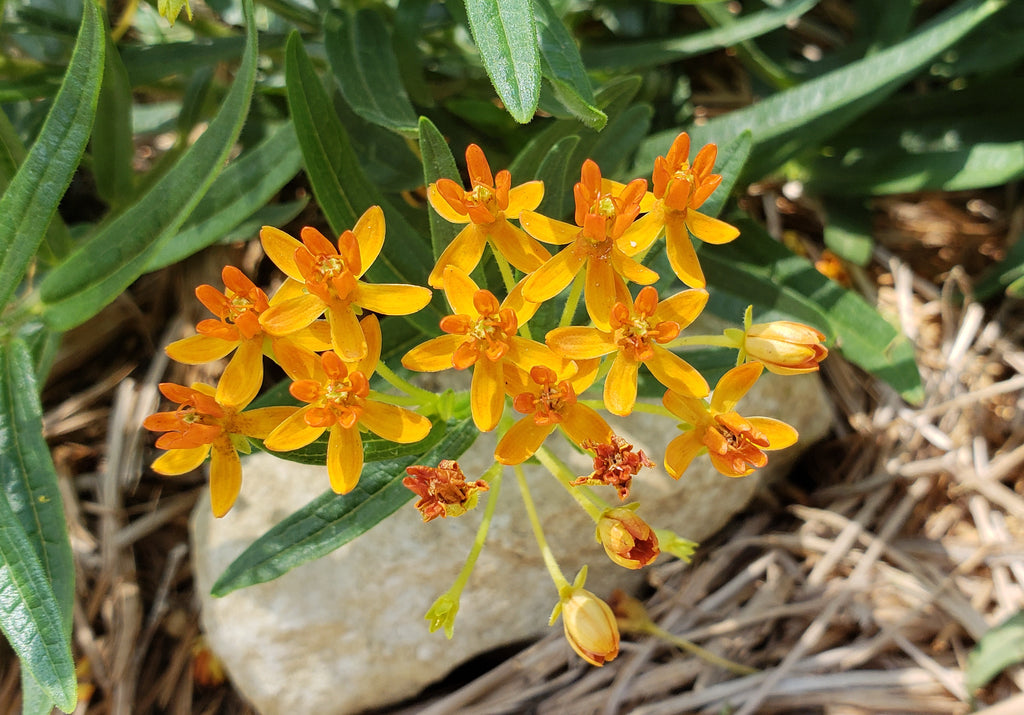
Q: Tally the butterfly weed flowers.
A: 11